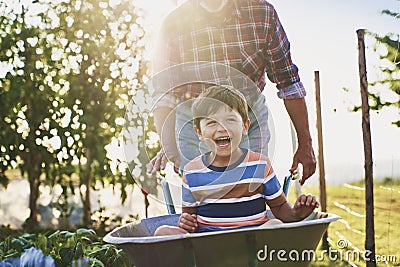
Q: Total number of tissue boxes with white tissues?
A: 0